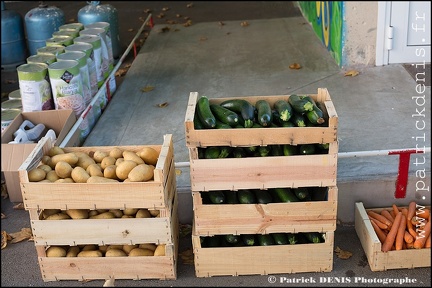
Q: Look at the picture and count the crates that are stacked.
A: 7